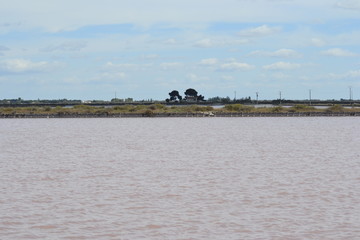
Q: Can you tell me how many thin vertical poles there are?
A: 6